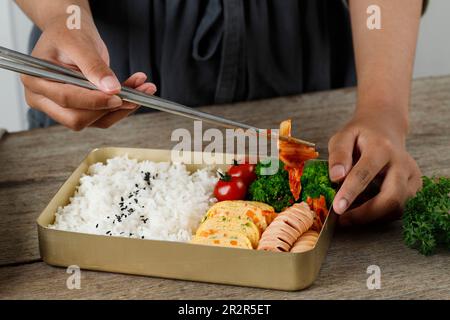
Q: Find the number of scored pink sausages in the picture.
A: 2